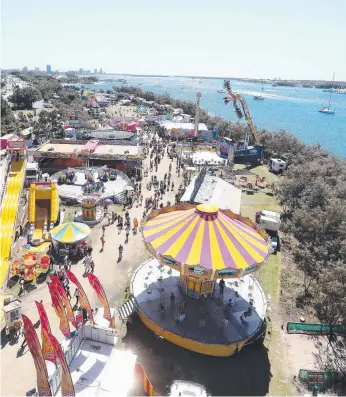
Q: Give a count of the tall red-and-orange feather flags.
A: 7